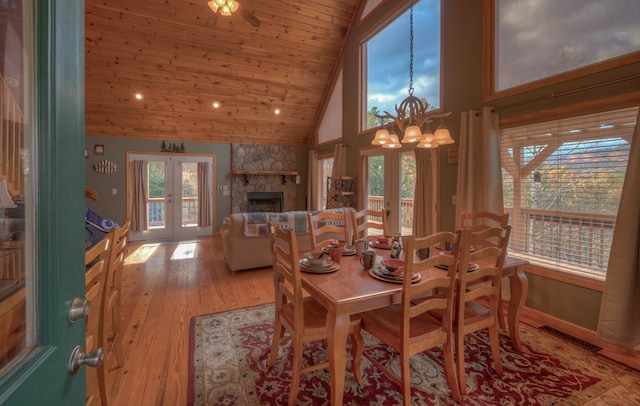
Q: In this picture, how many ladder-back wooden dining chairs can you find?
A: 6